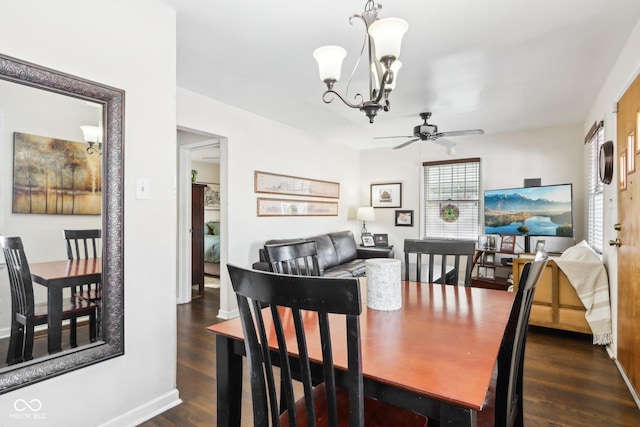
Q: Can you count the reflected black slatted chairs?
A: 2